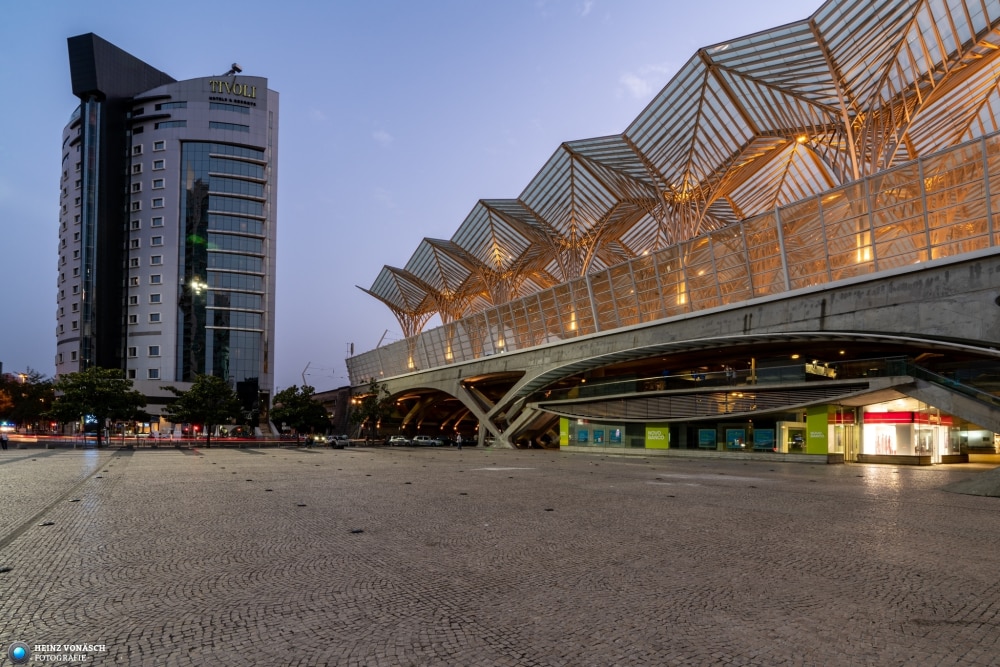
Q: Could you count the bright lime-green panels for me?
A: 3